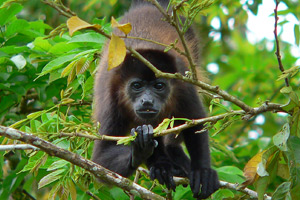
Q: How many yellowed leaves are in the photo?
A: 4